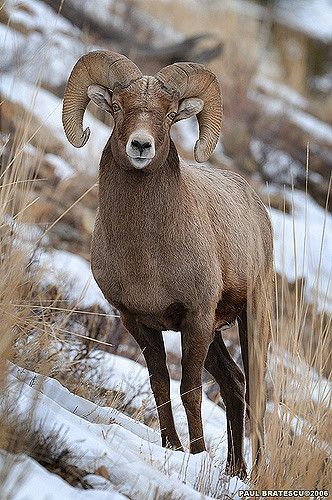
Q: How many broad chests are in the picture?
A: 1